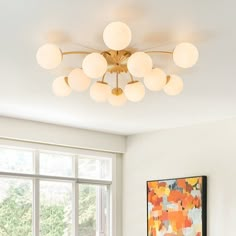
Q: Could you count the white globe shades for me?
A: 12